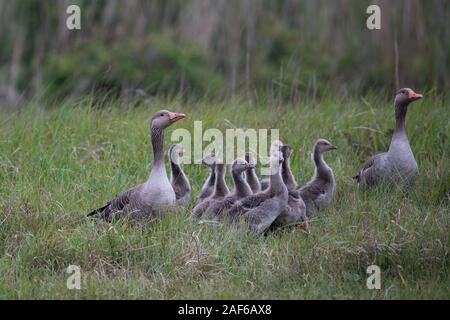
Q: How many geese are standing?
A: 11